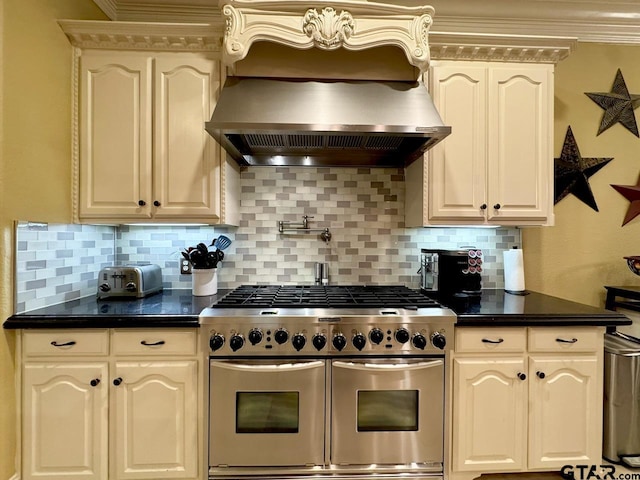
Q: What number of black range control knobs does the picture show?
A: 12